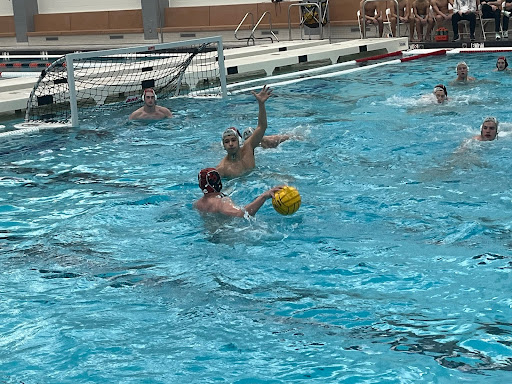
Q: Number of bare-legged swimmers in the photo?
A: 4